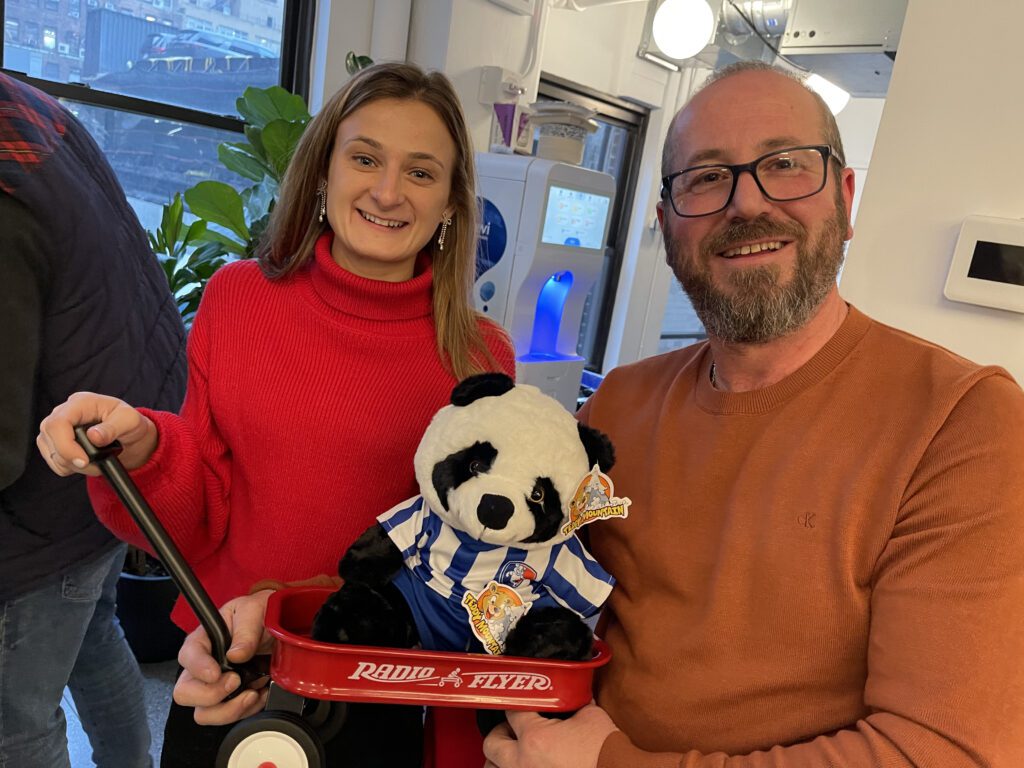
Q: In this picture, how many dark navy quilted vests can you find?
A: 1